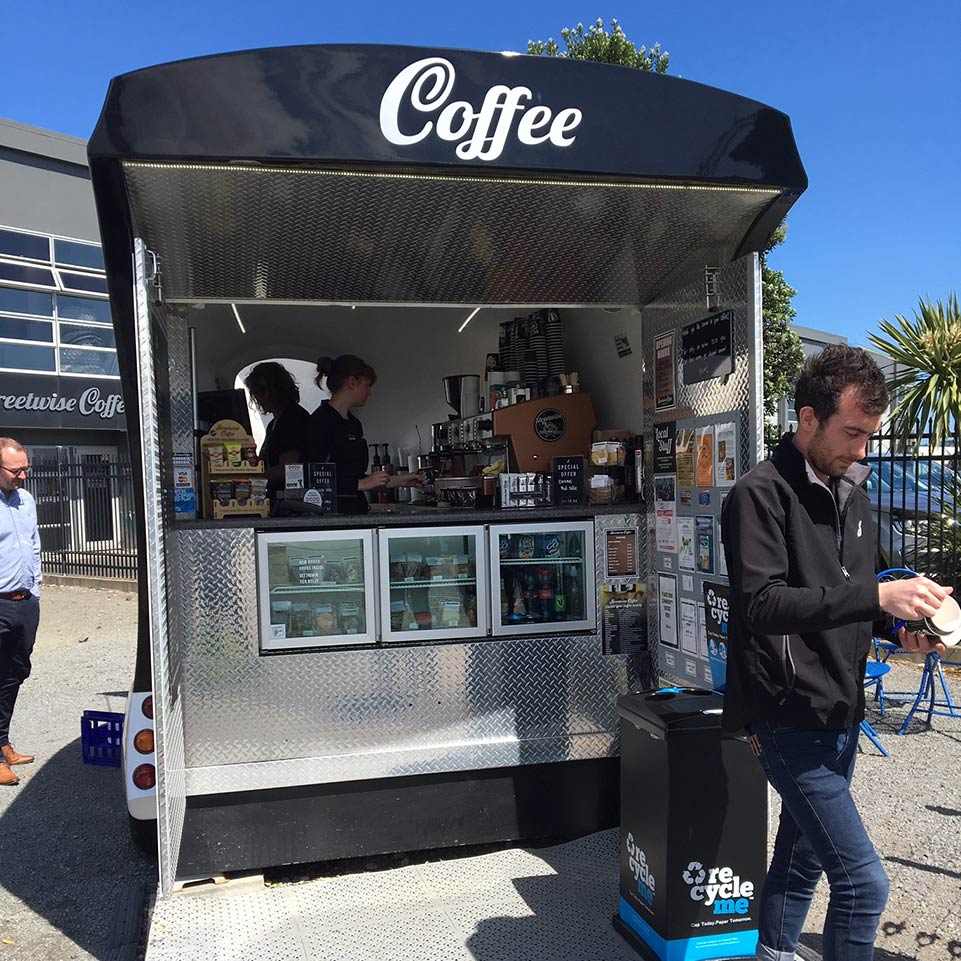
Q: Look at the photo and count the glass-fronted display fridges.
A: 3